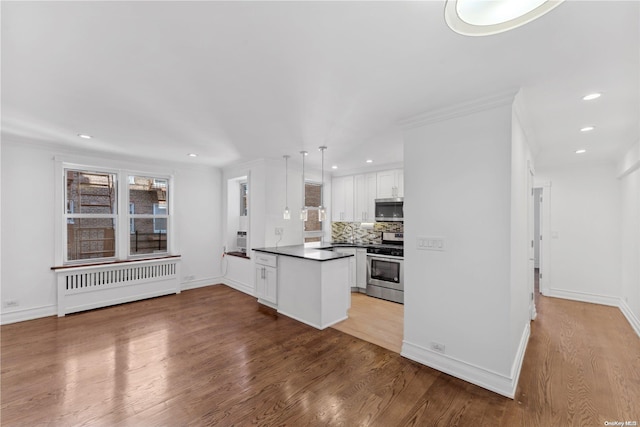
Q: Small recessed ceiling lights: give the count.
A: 7